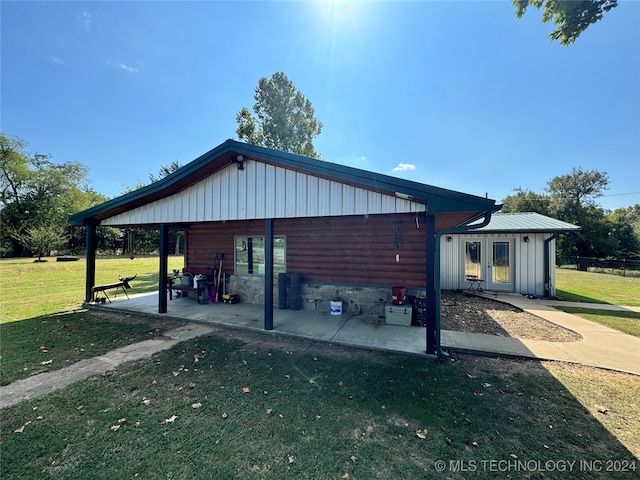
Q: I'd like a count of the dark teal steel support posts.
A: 4